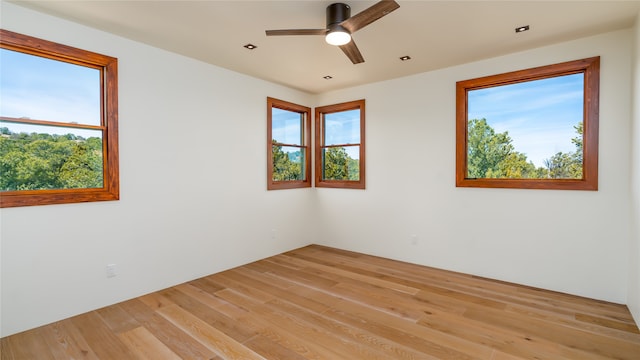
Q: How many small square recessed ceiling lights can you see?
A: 4